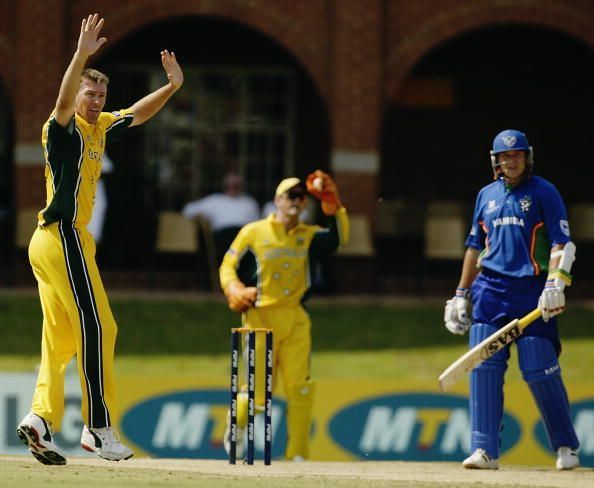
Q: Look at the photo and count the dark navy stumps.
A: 3